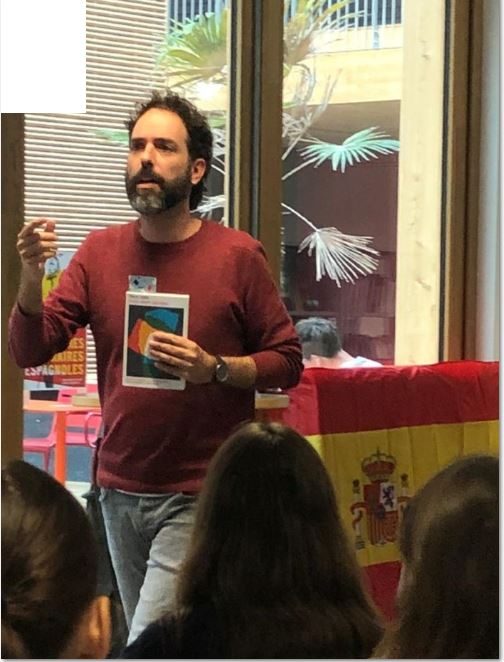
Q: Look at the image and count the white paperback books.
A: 1